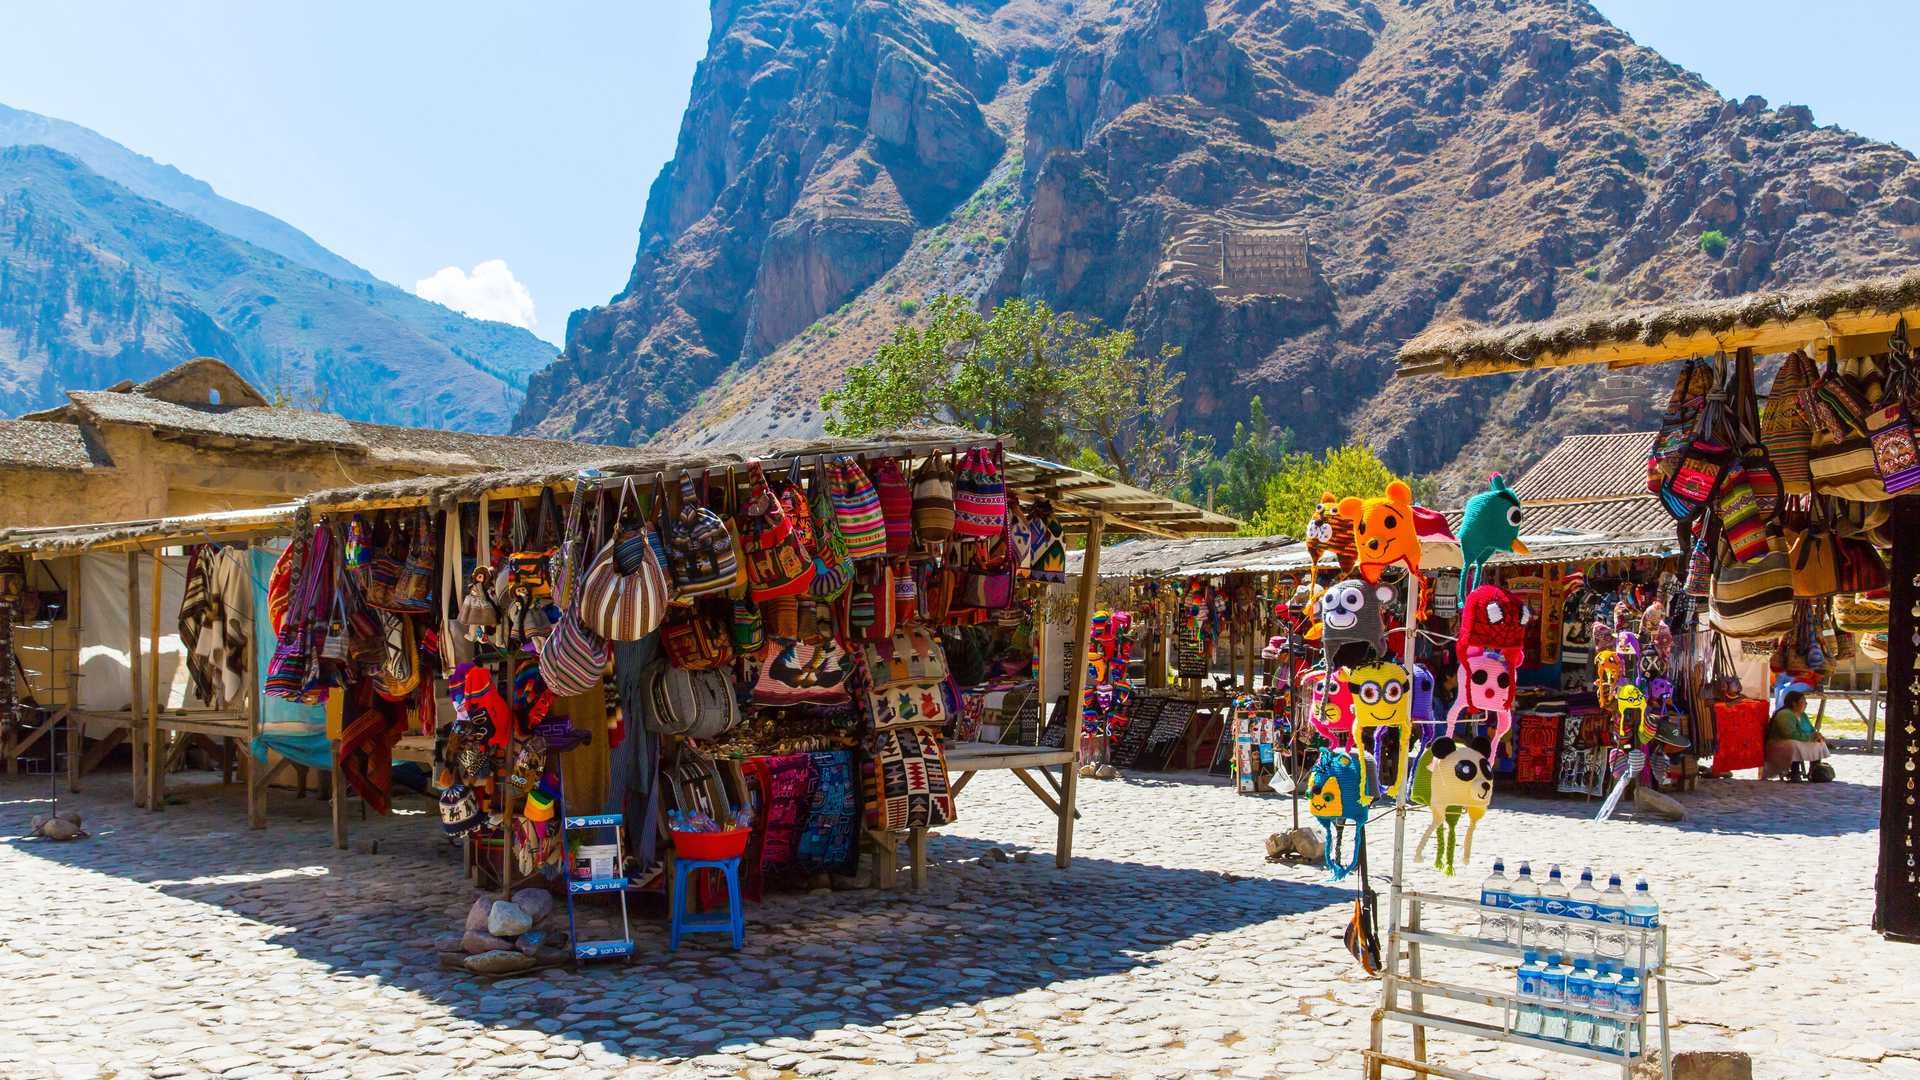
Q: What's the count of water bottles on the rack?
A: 11